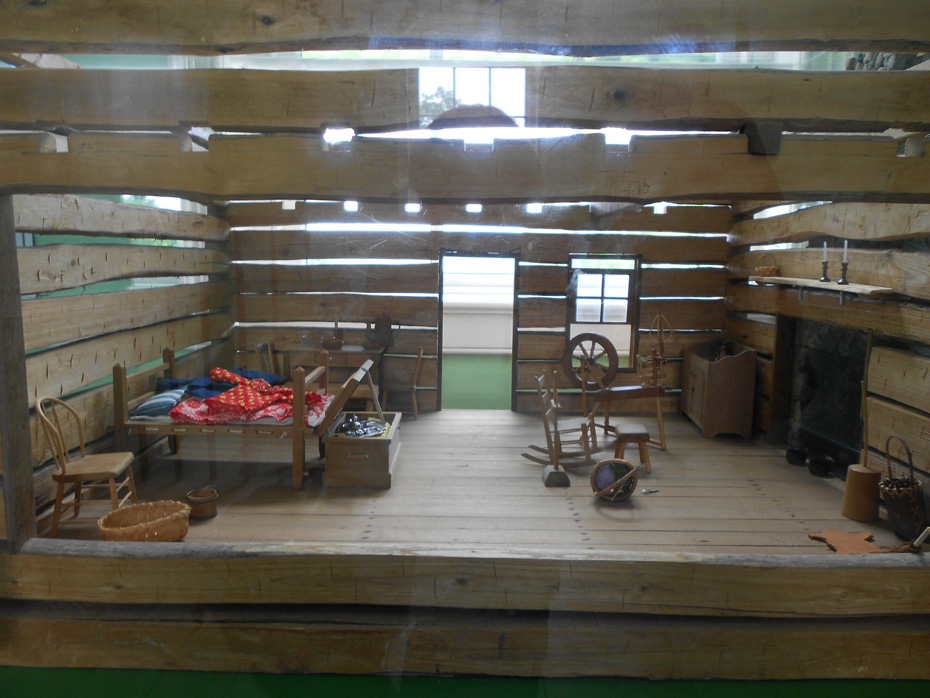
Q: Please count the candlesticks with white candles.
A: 2